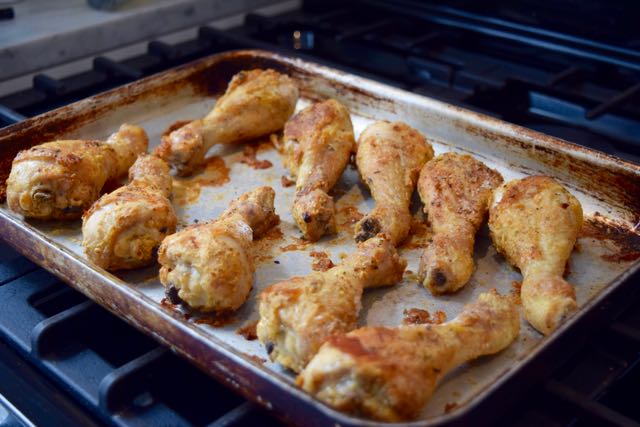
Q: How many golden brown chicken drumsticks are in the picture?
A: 10